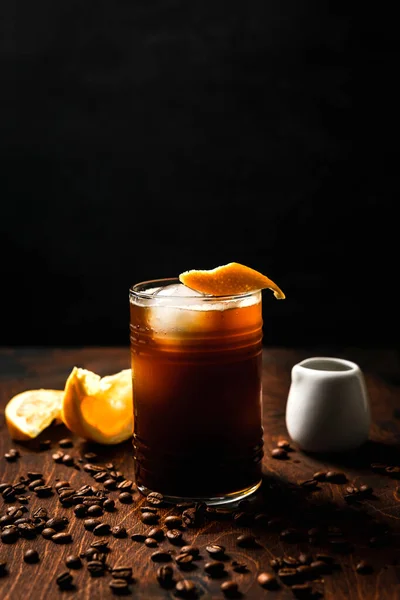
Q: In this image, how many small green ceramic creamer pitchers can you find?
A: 0